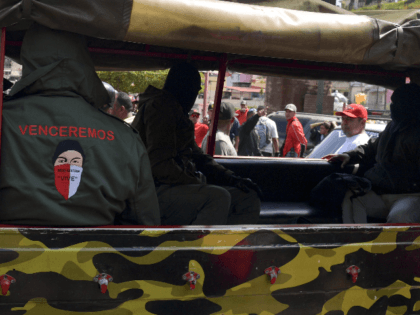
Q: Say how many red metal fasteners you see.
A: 5